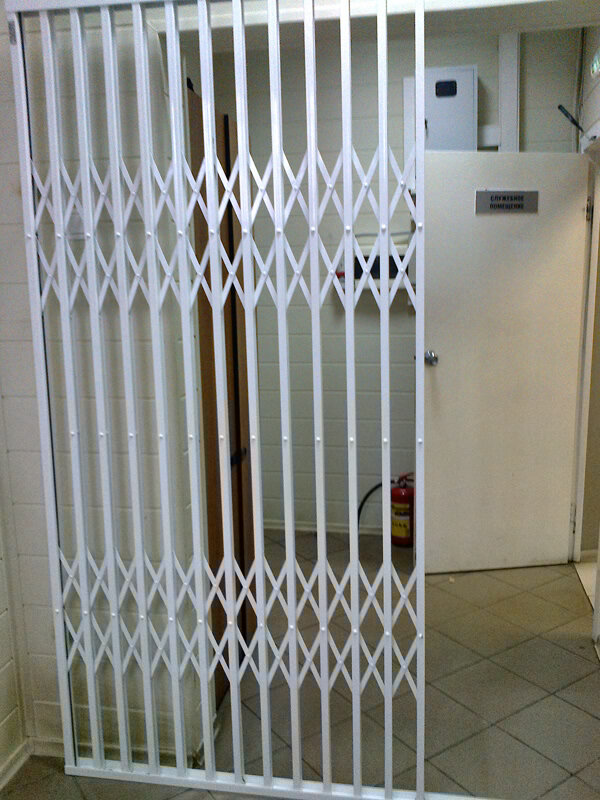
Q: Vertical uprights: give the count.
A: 13